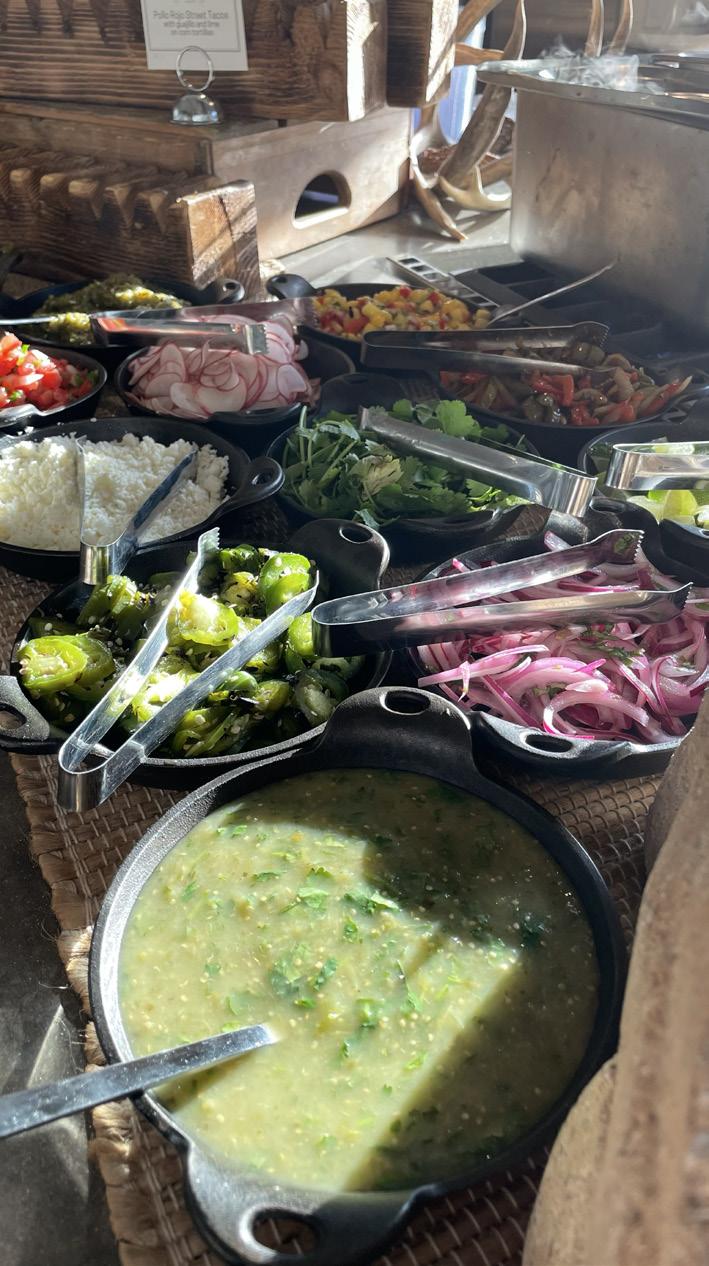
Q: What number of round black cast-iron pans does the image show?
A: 11